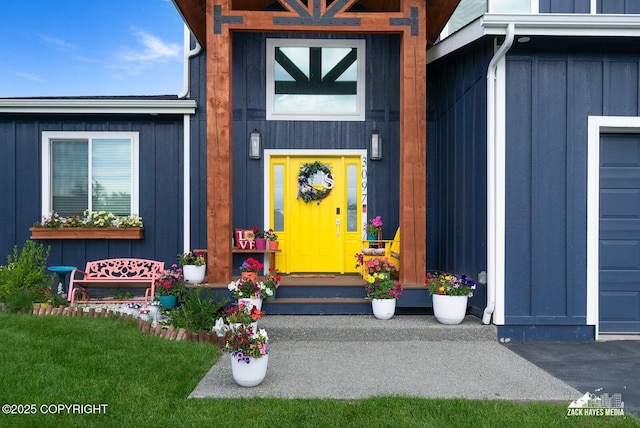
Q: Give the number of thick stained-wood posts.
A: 2